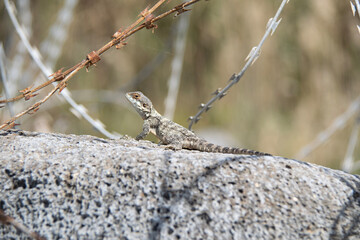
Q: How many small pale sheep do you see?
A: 0